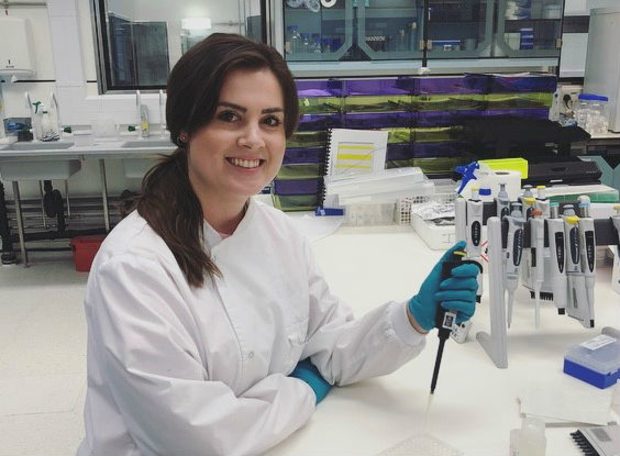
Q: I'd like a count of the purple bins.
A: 12